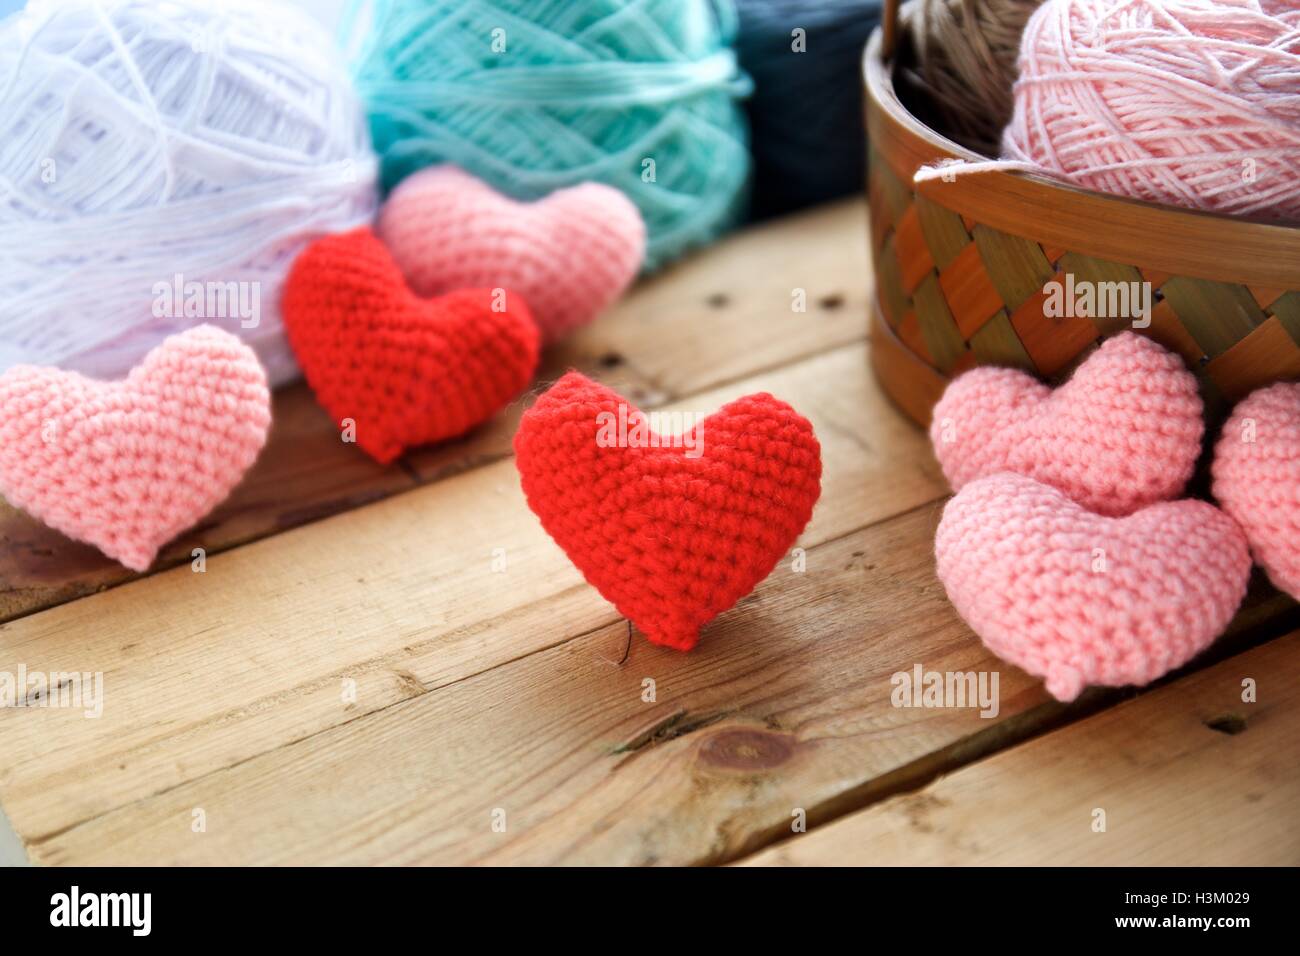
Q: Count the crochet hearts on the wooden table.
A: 7